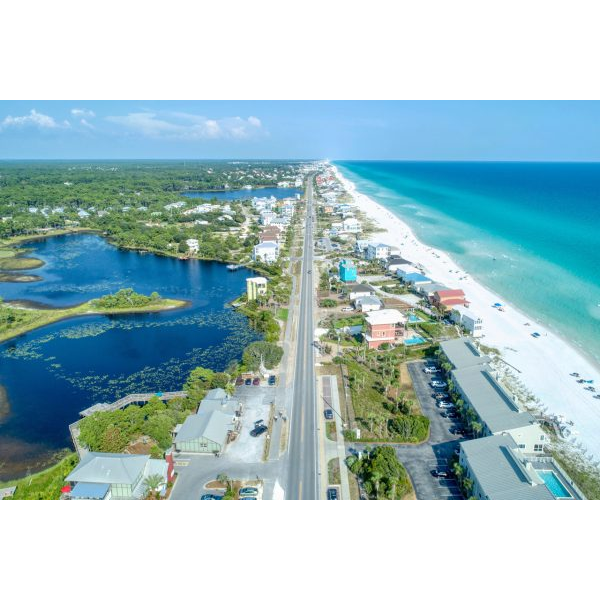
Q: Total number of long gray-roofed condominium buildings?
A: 3